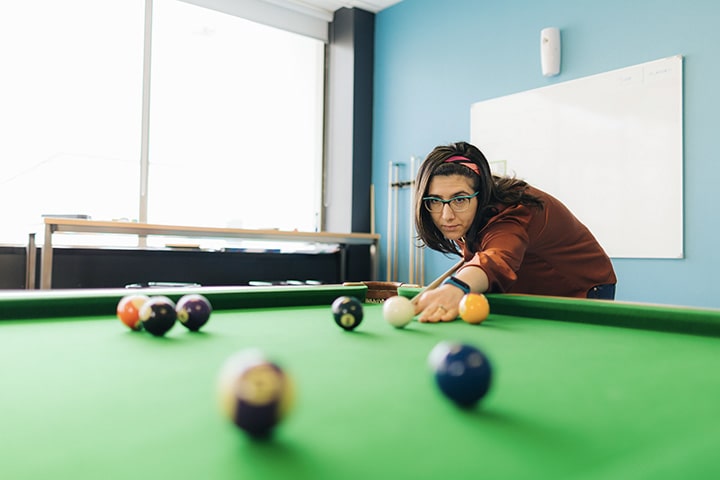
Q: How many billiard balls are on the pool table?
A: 8